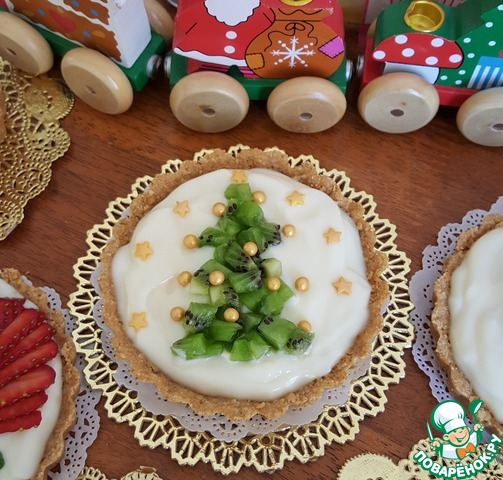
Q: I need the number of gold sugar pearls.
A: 12